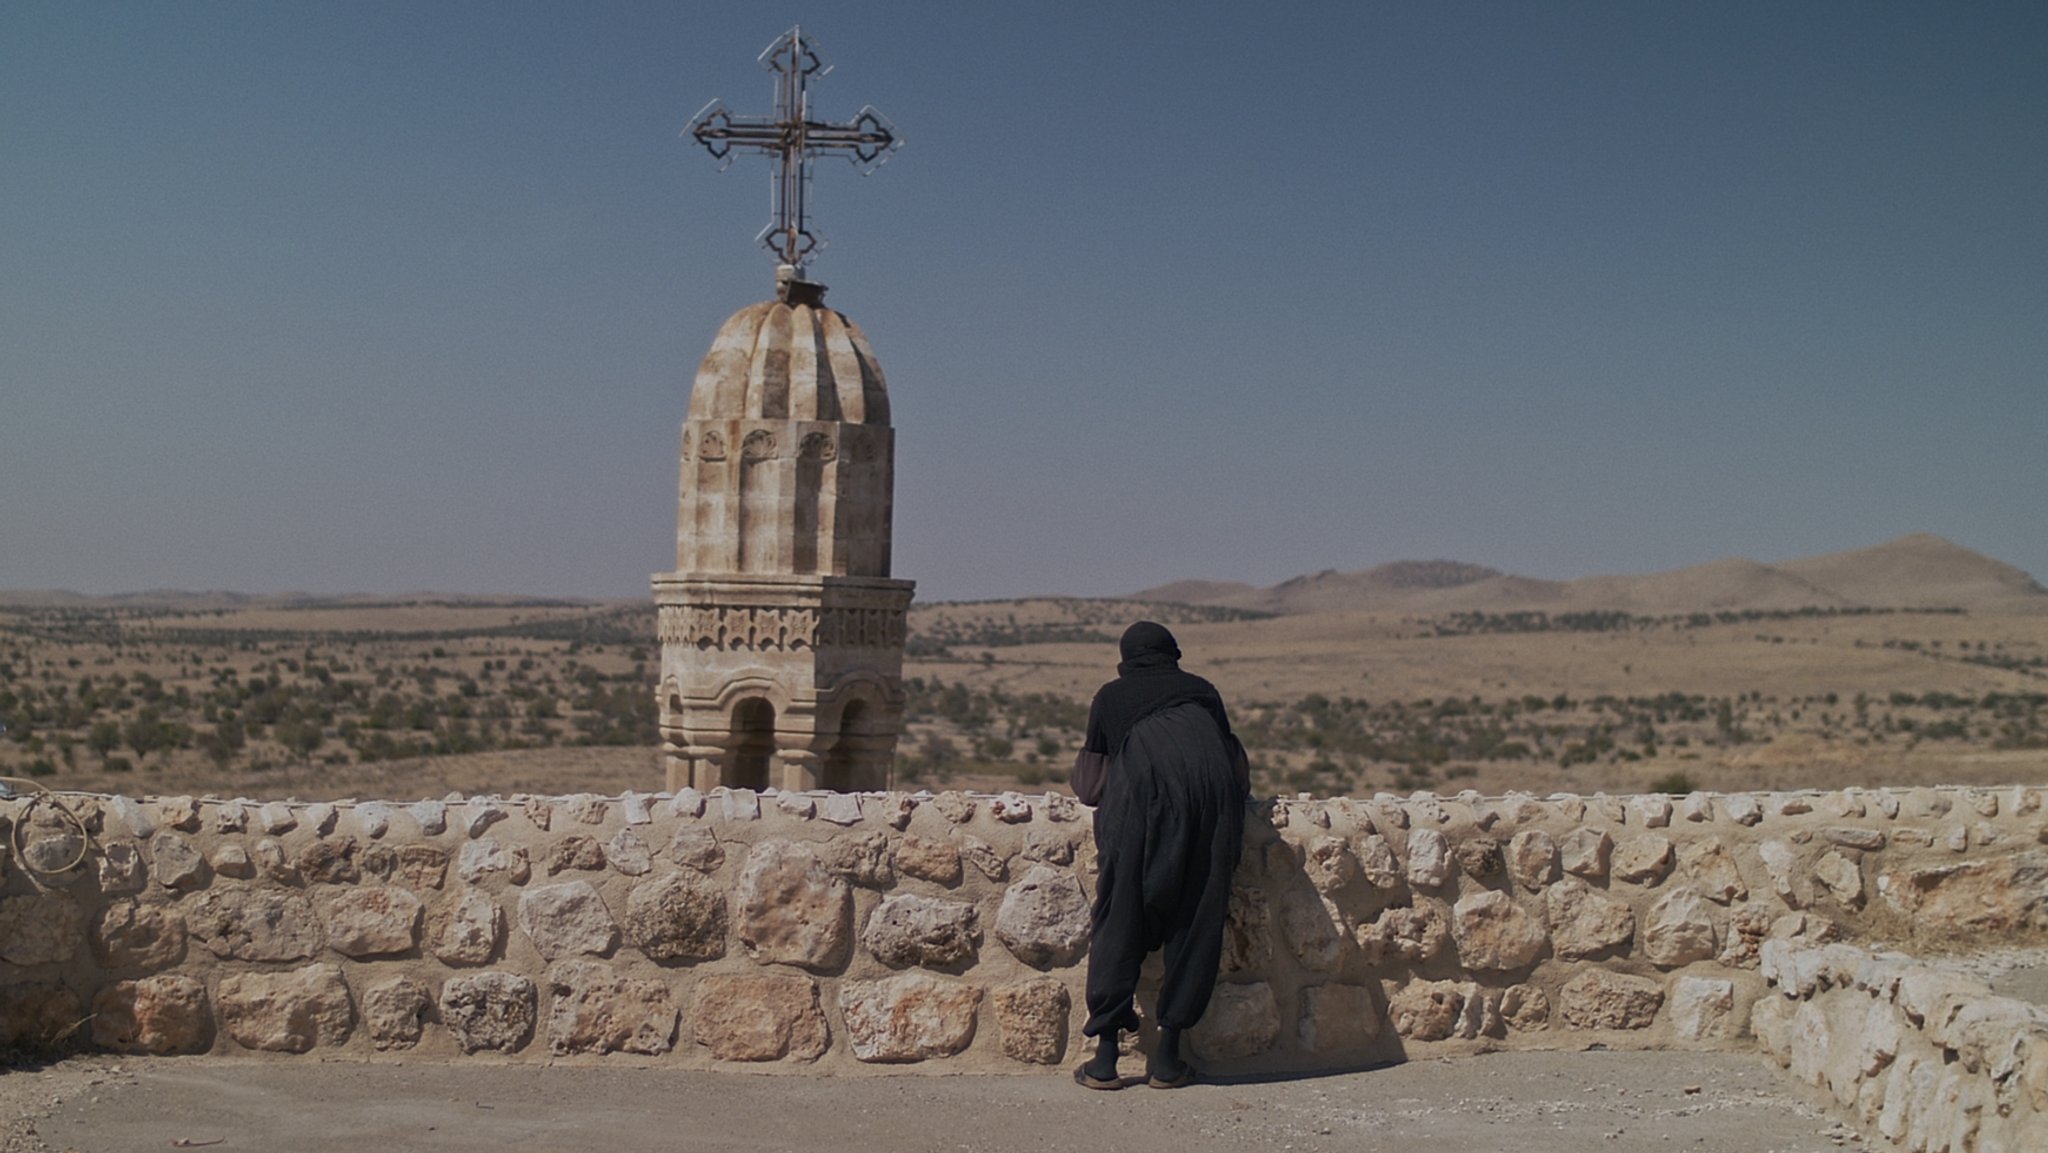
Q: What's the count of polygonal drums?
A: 1